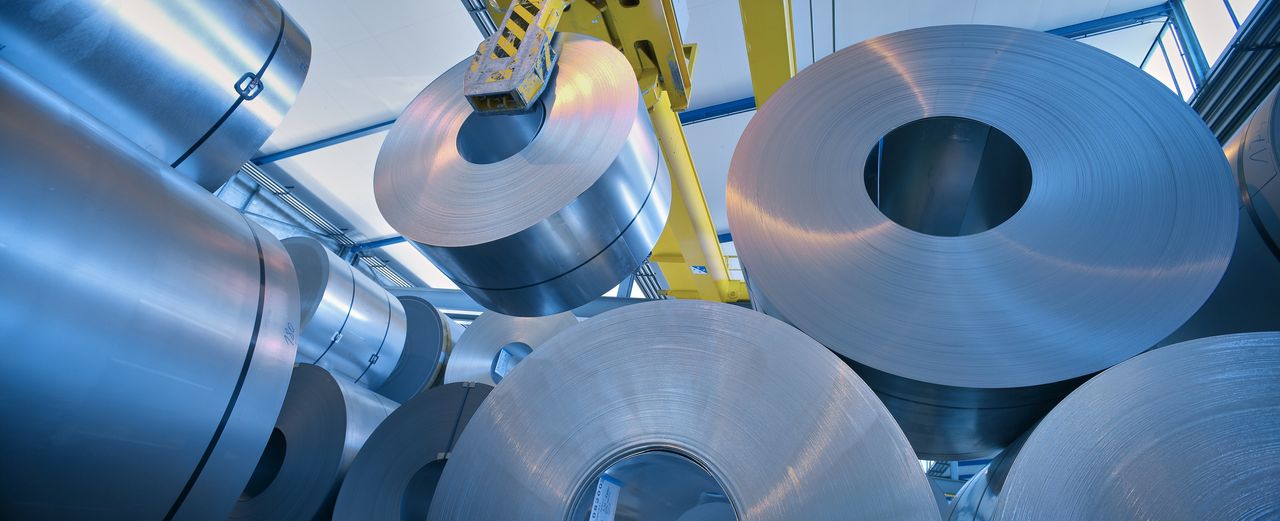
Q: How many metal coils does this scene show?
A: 12